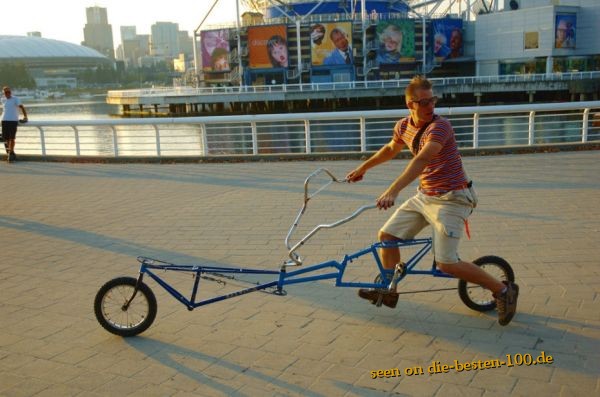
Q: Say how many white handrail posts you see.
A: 11